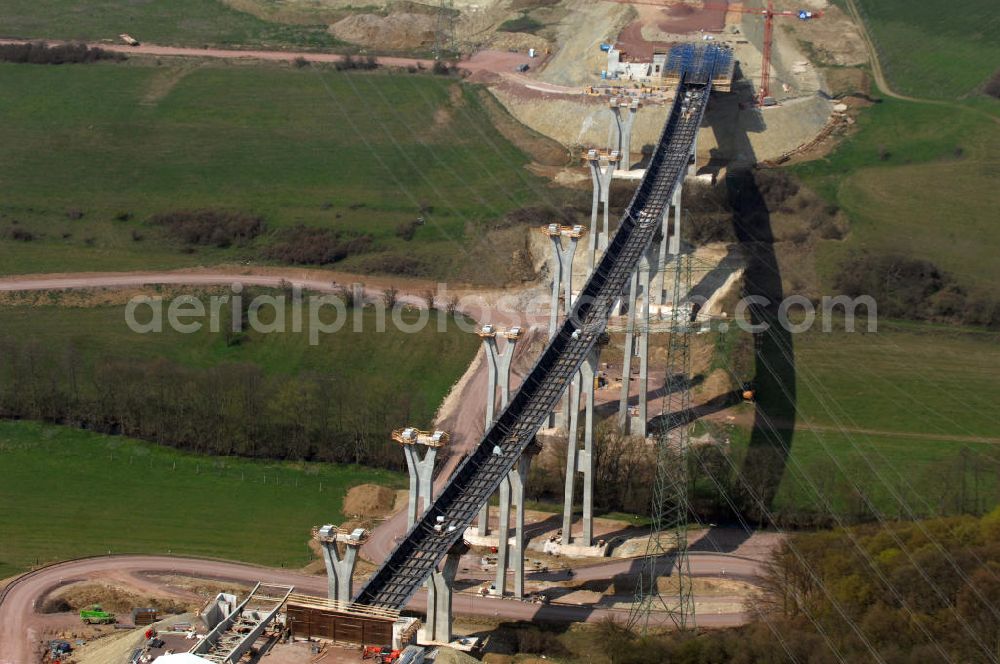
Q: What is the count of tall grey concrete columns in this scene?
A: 12